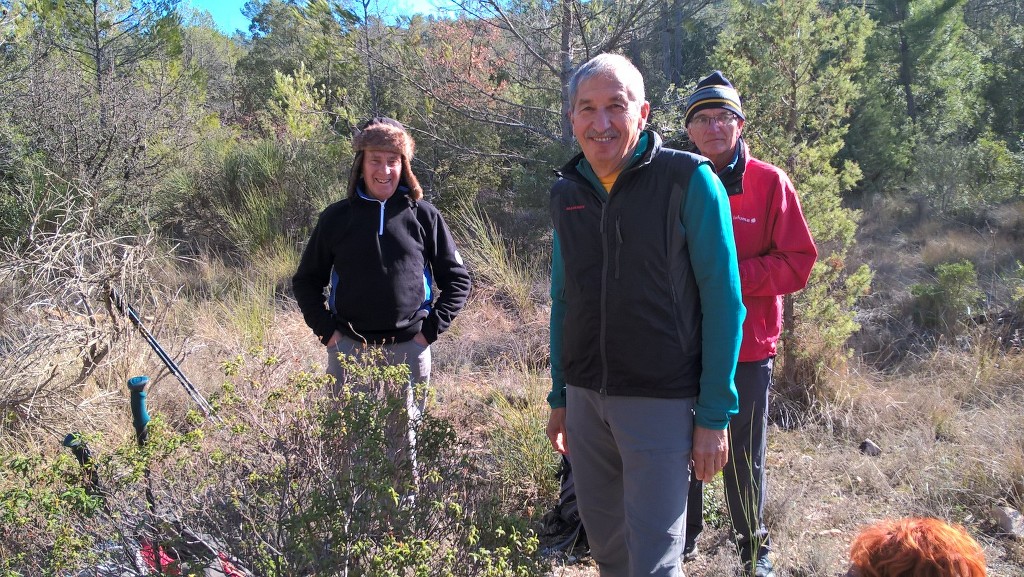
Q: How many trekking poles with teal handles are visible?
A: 2